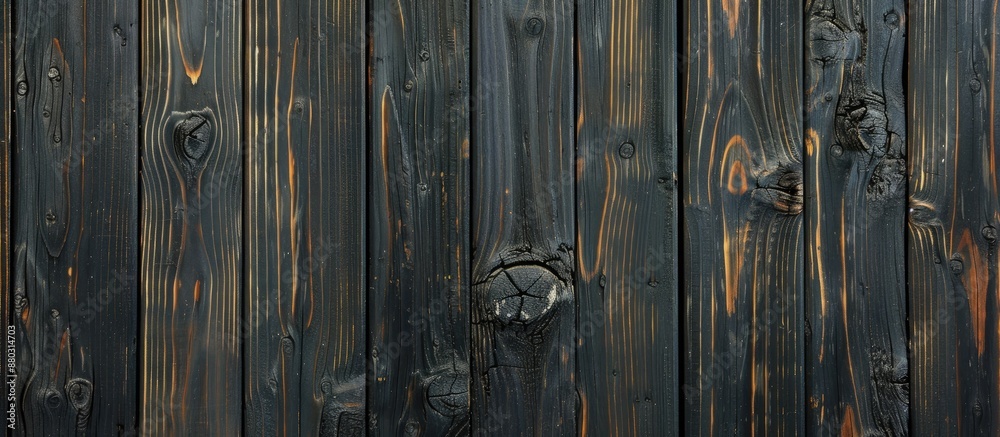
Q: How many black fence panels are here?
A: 9